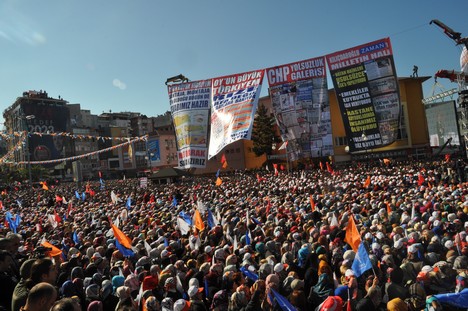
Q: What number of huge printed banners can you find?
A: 4